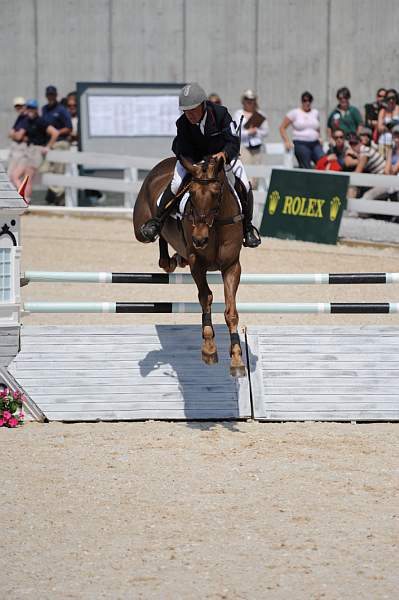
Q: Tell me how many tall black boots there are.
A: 2